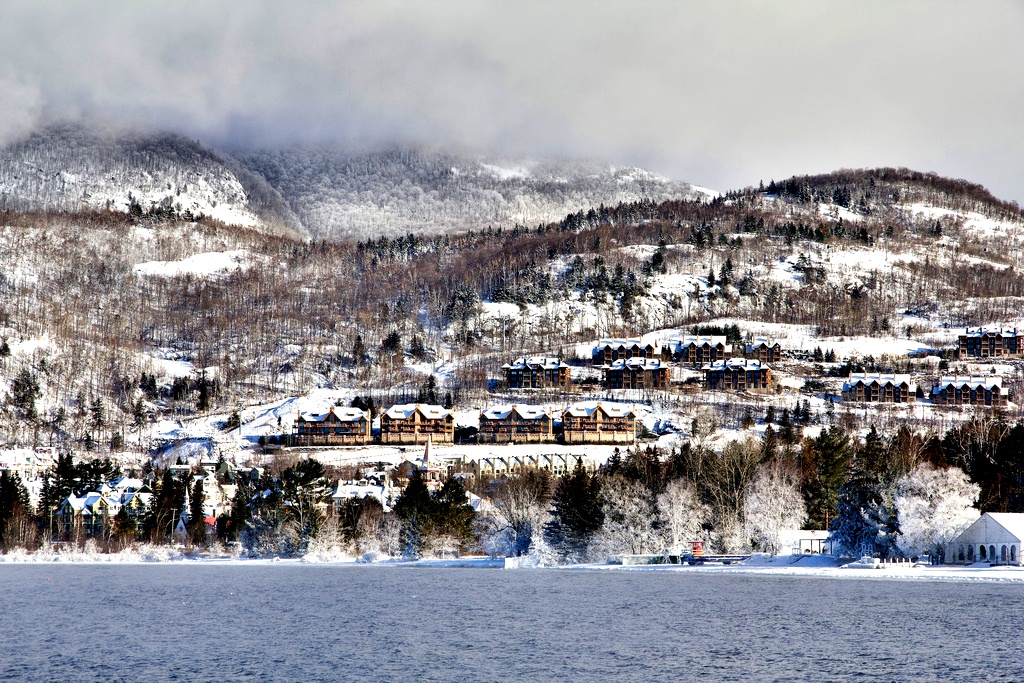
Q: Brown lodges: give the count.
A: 13